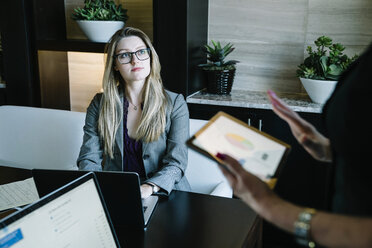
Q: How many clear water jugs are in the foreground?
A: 0